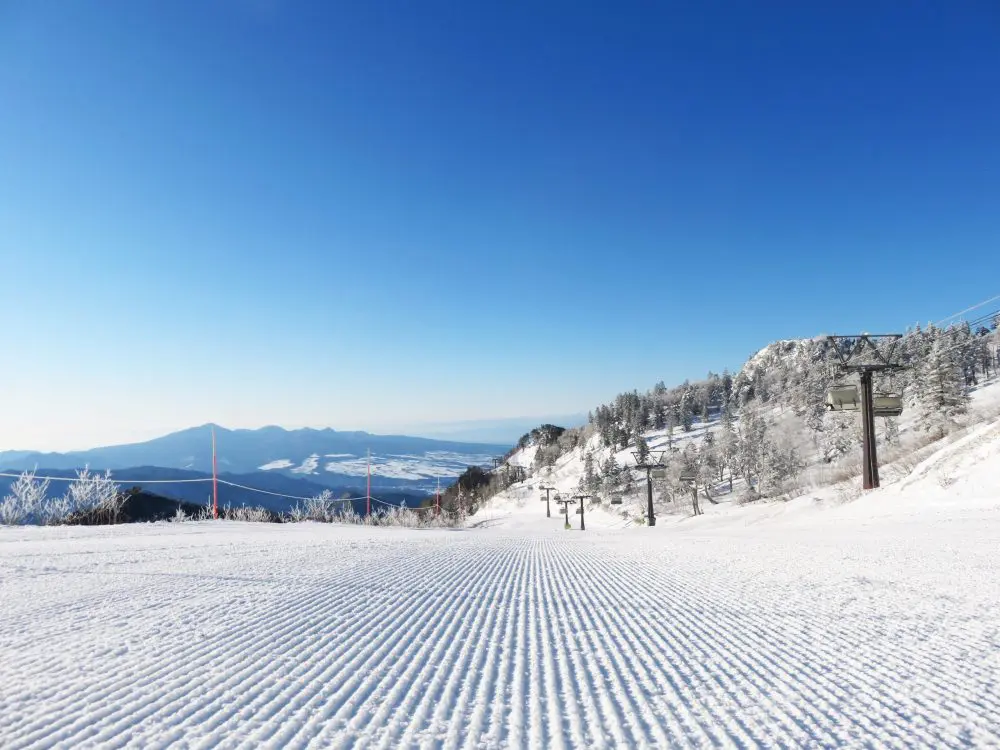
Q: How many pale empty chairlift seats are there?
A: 2